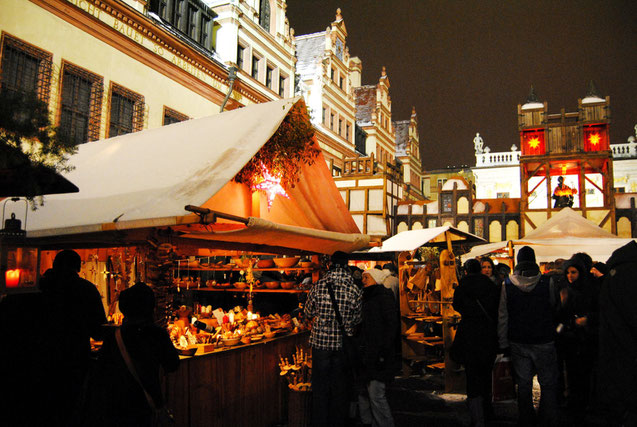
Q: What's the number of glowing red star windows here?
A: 2